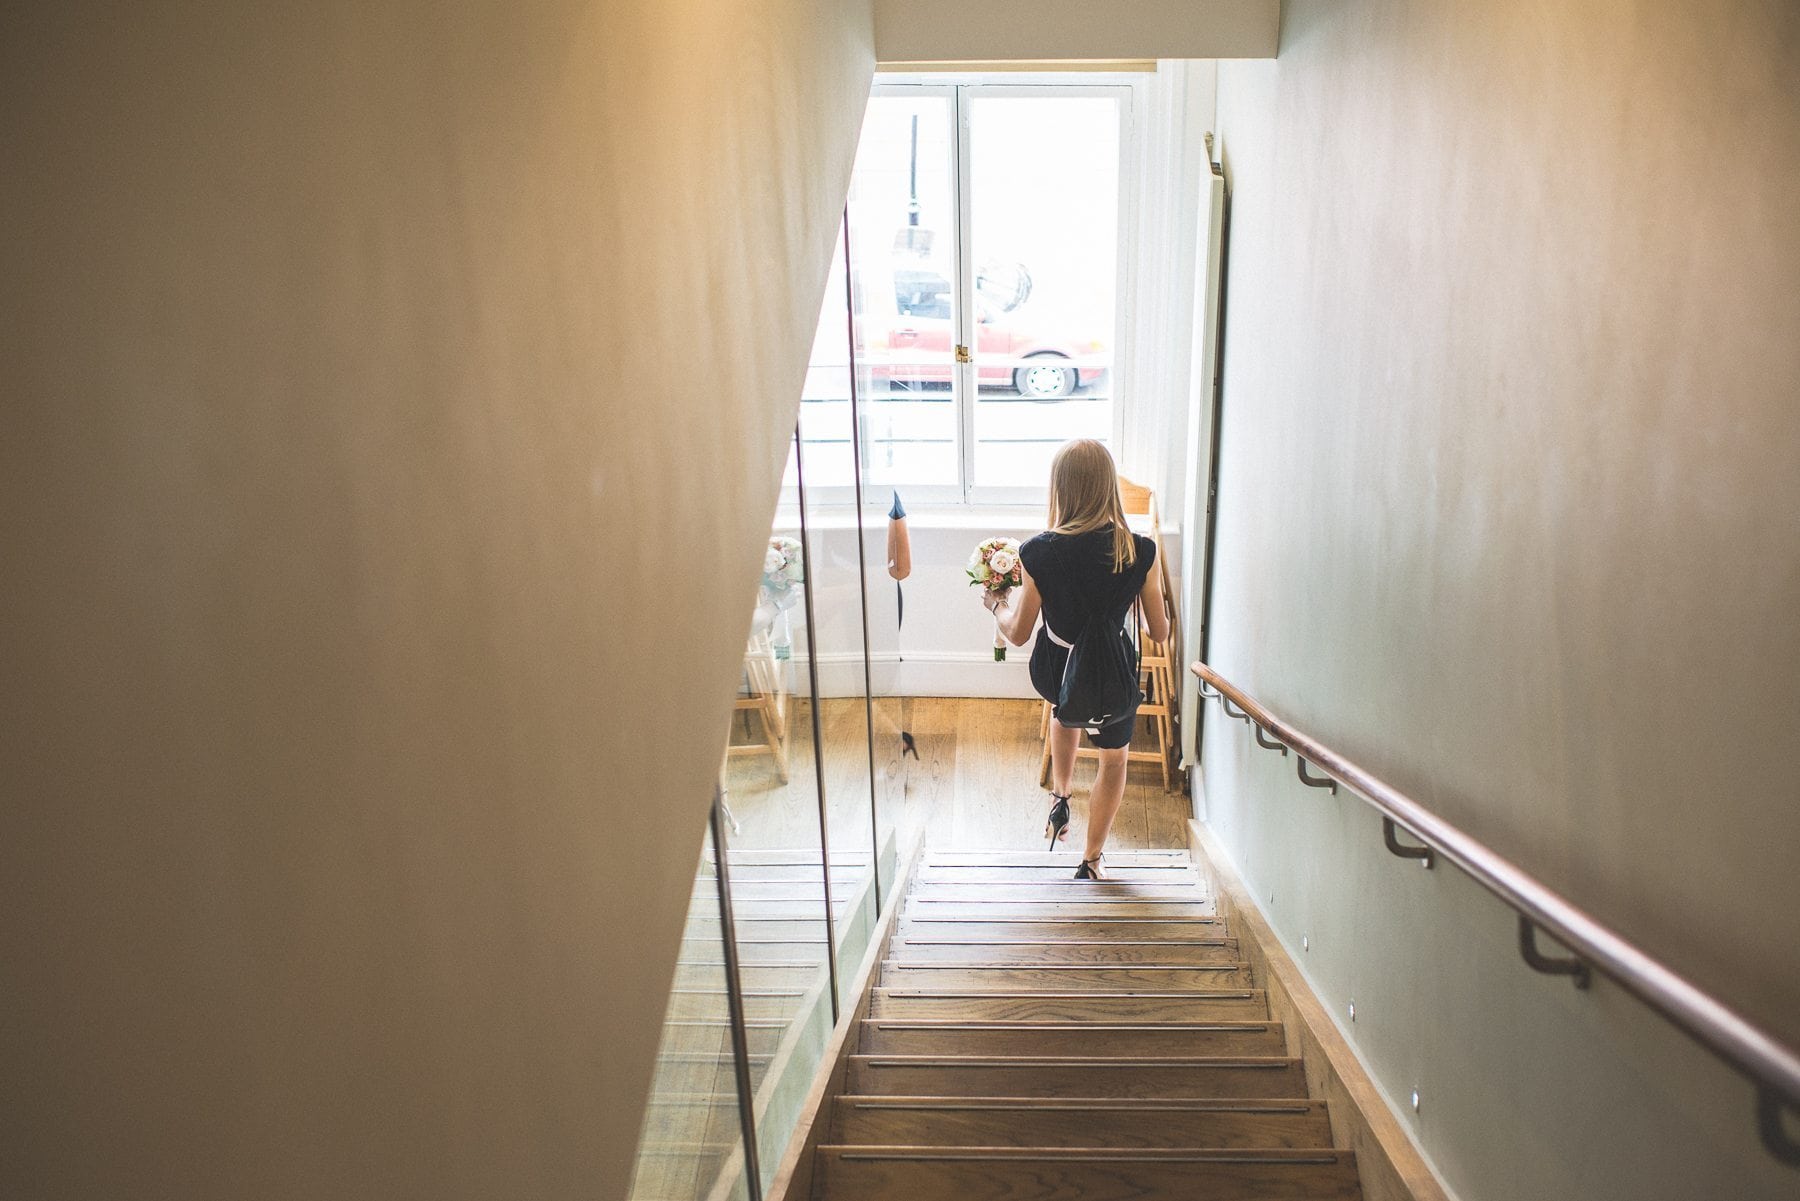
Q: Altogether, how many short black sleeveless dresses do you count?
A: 1